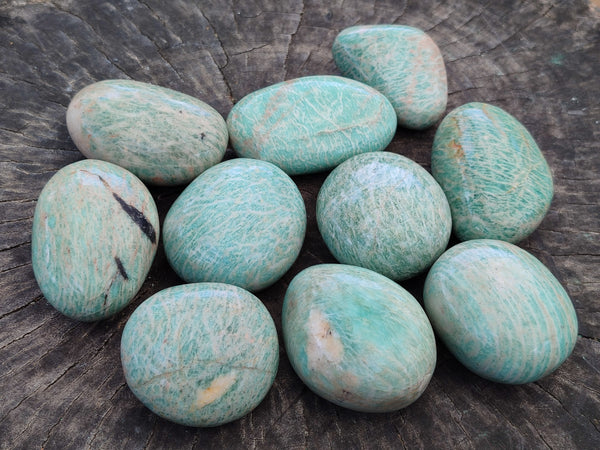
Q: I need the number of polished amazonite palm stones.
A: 10